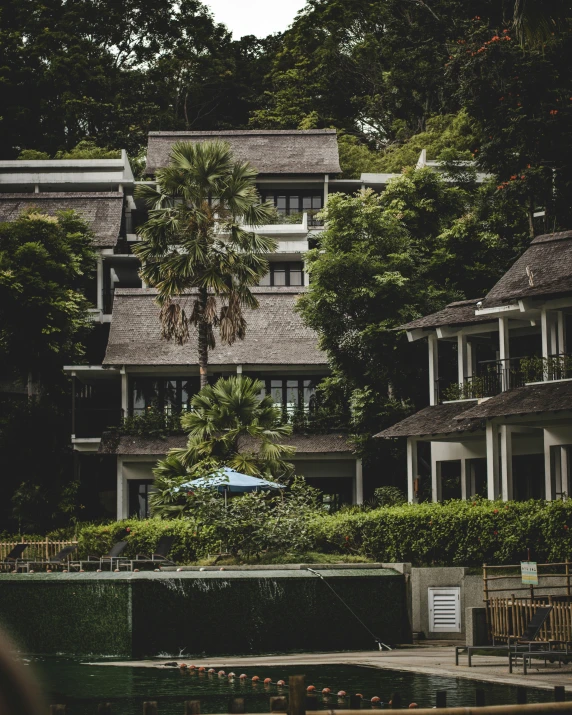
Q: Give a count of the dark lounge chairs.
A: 6